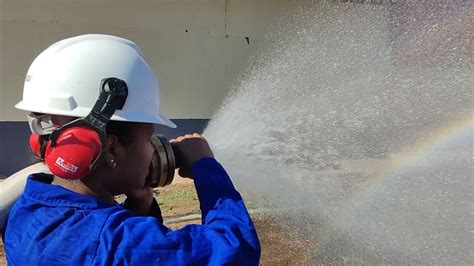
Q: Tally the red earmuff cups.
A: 2